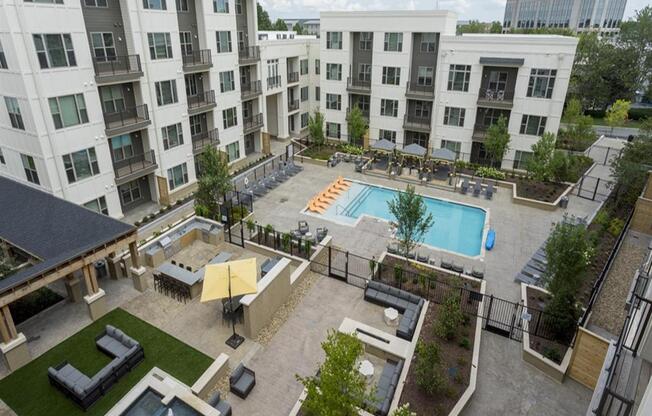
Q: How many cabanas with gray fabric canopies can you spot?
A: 3